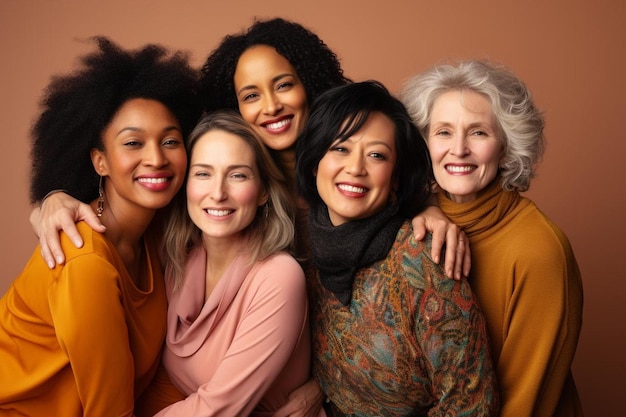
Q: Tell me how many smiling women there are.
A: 5